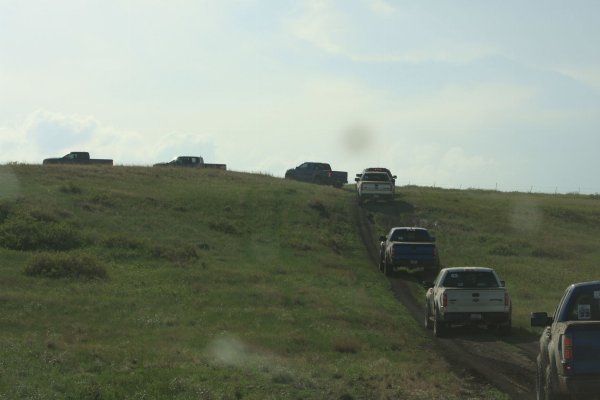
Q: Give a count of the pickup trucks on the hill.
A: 8